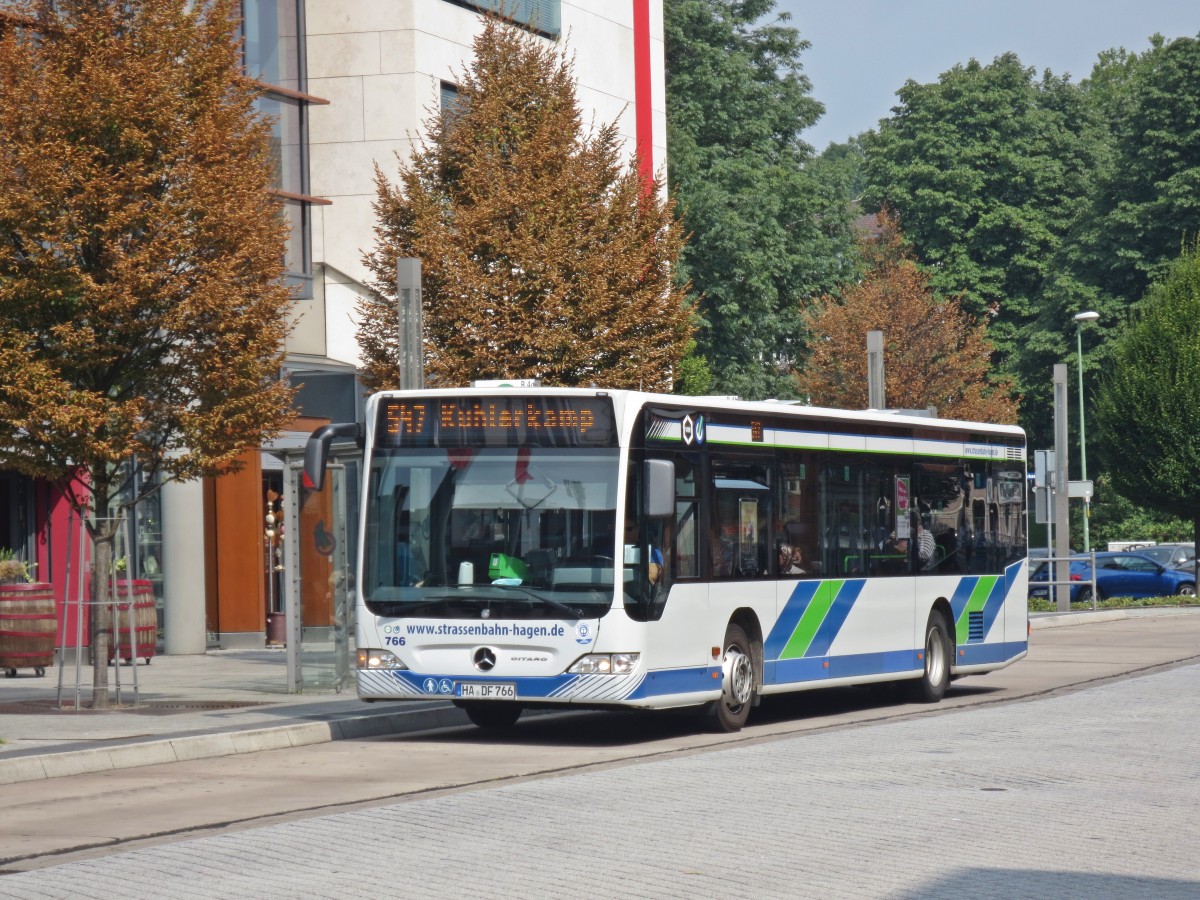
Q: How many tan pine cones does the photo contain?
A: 0